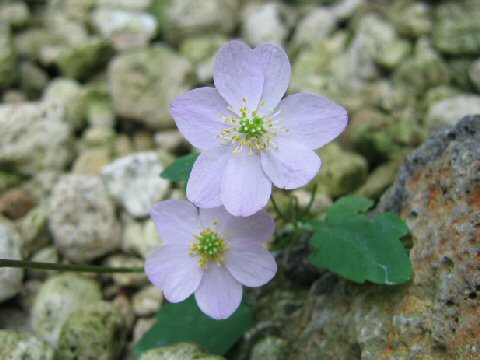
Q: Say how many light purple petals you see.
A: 14